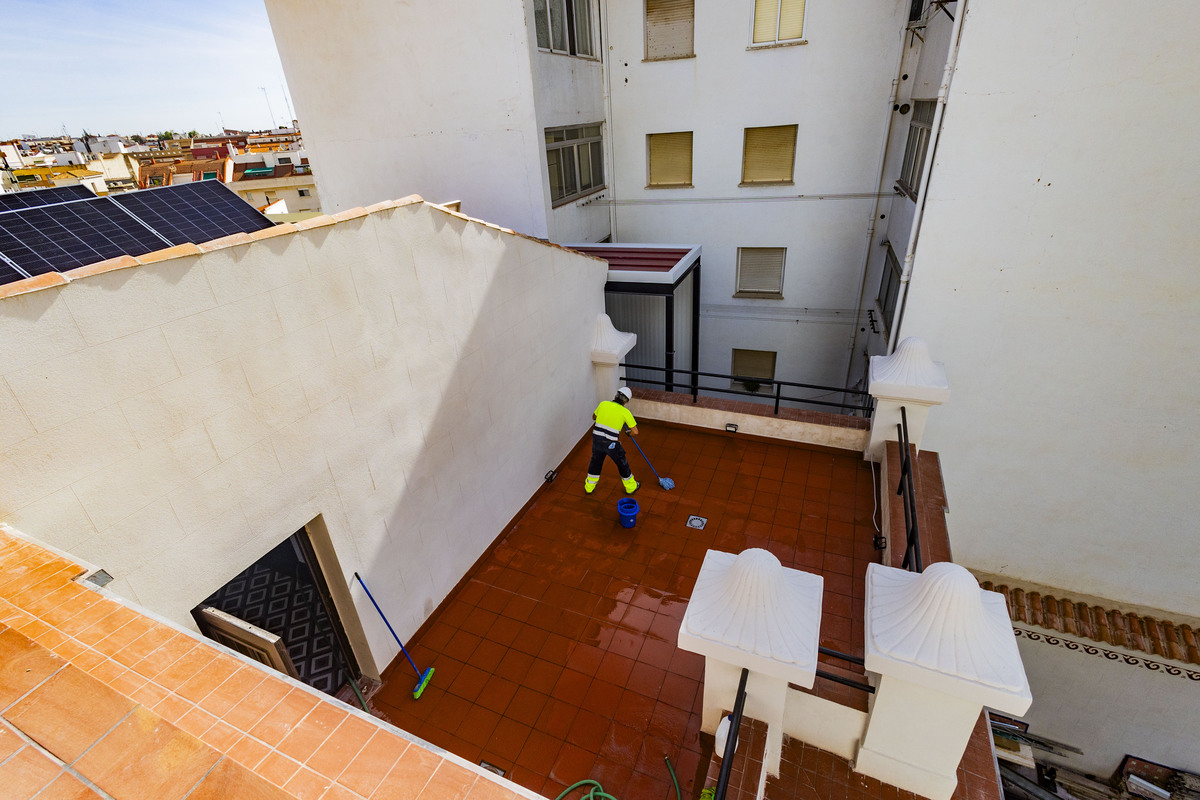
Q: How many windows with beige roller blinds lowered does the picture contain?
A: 6